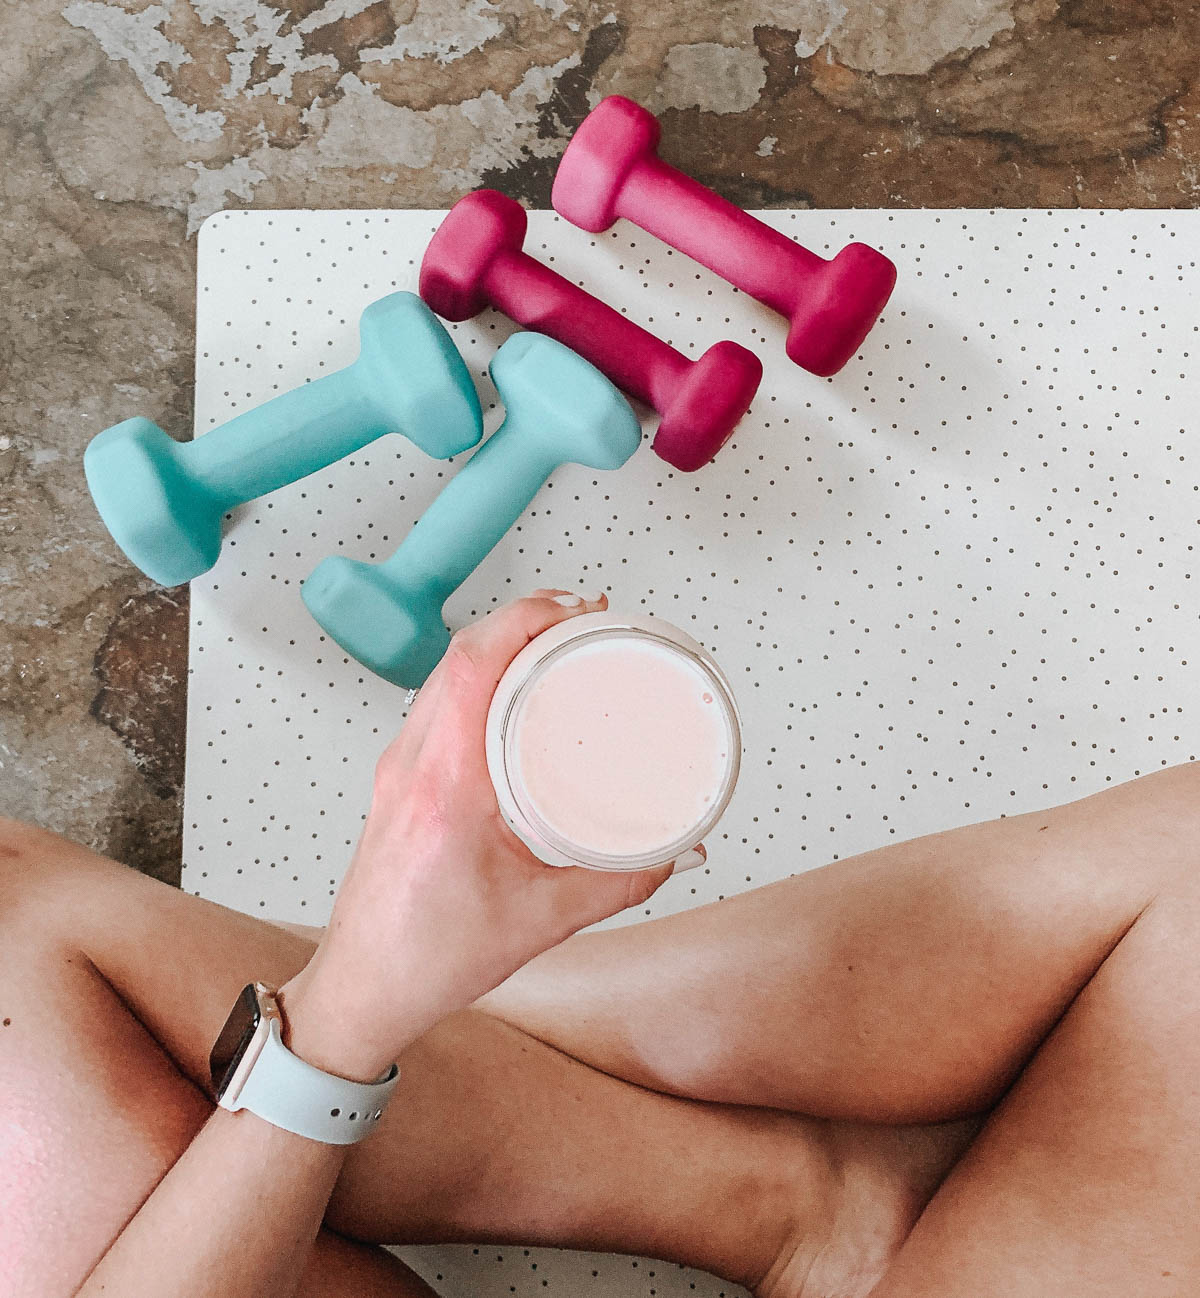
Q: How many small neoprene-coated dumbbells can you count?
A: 4